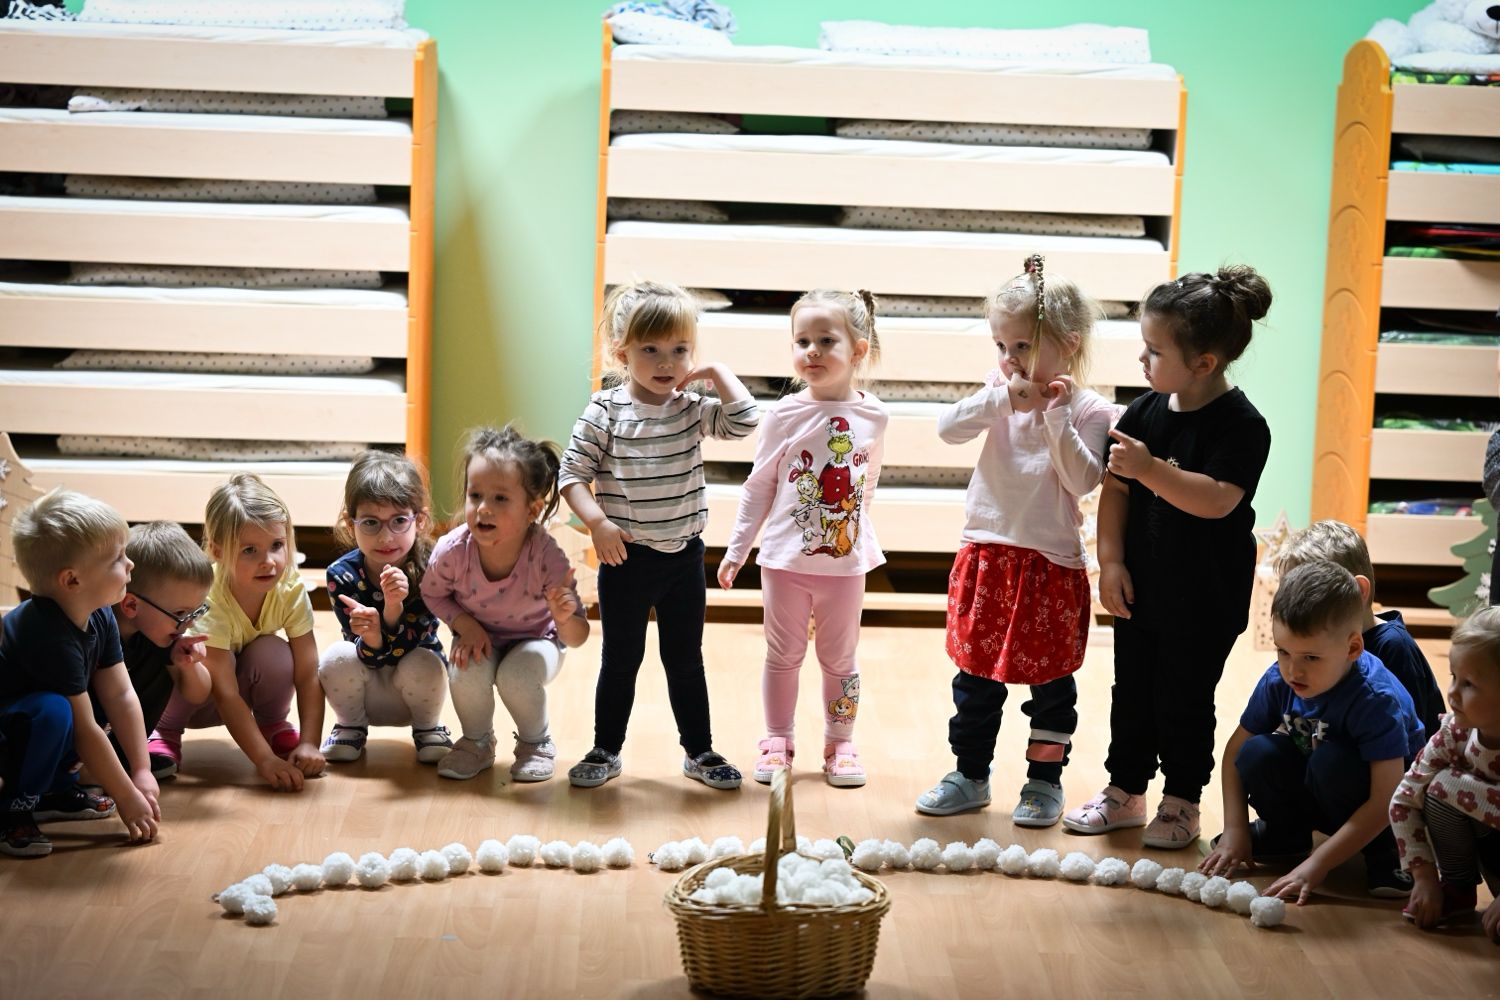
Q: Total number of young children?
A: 12